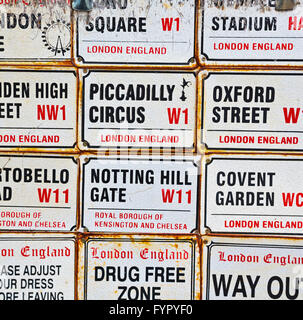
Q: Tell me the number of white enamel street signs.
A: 12